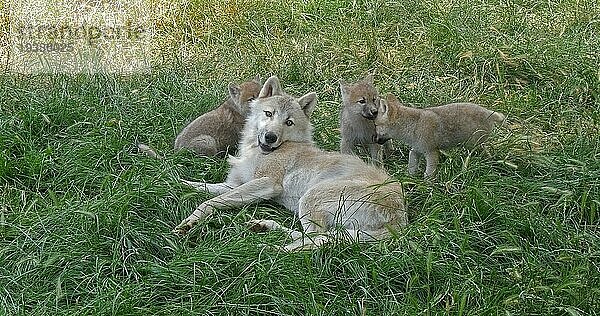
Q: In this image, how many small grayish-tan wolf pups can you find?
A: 3